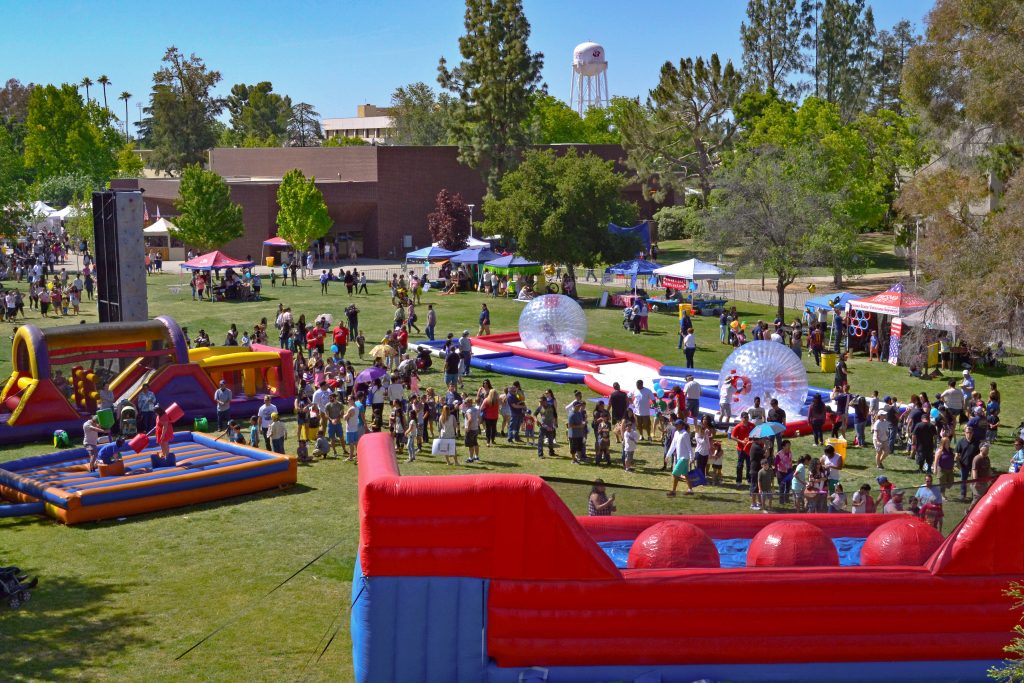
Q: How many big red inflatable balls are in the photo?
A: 3